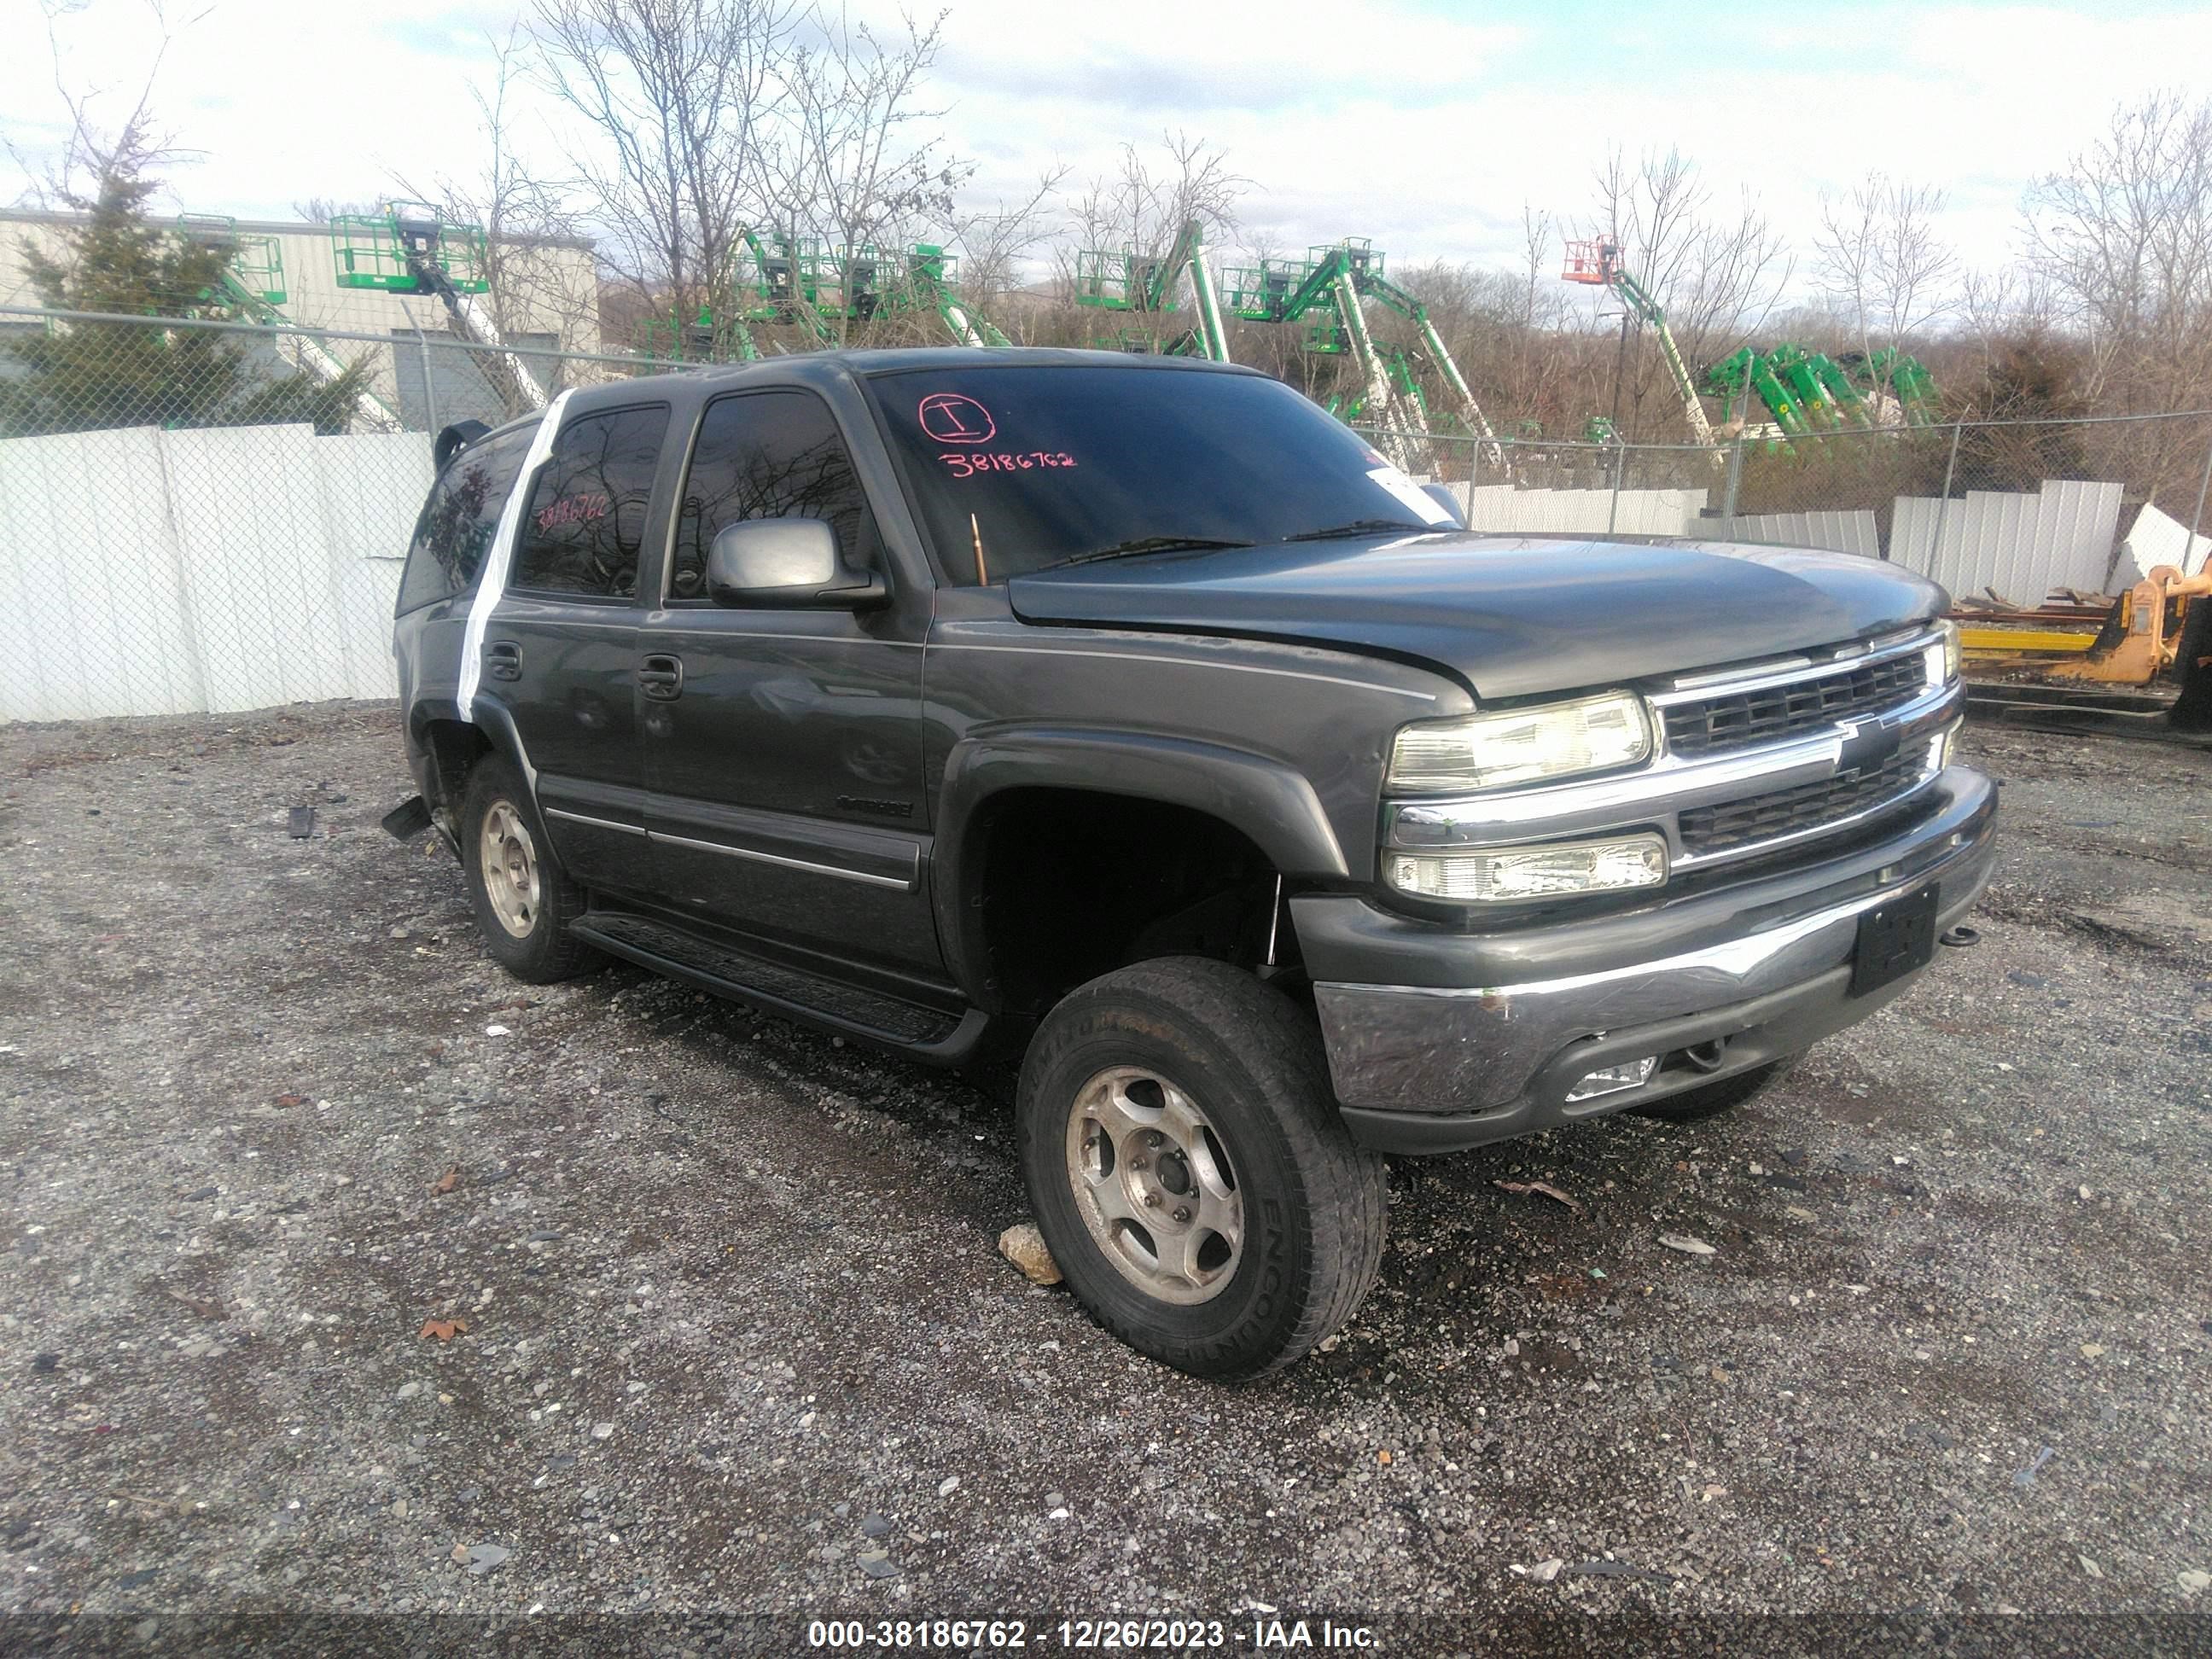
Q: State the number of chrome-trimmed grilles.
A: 2